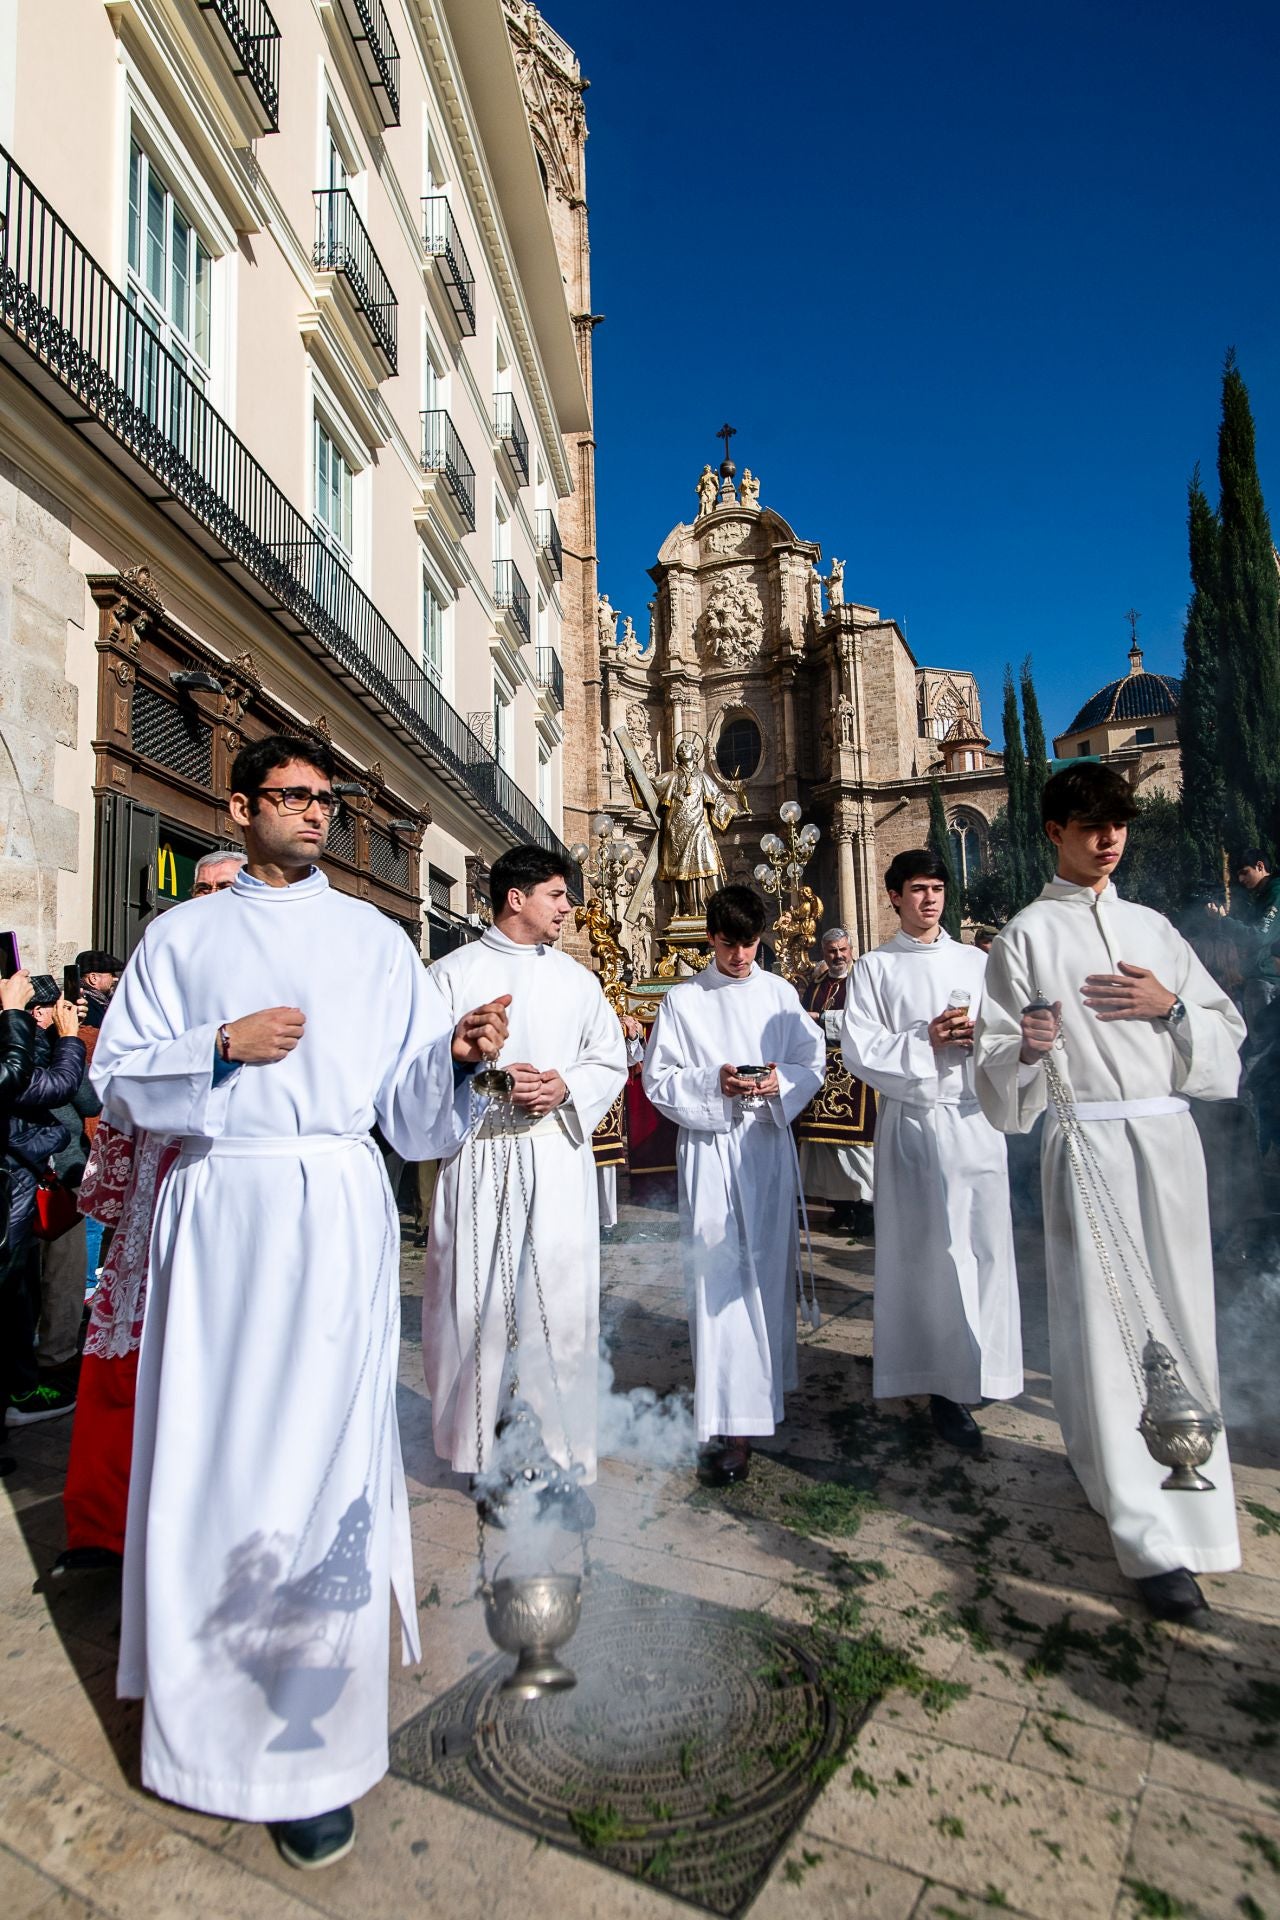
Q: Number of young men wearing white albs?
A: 5